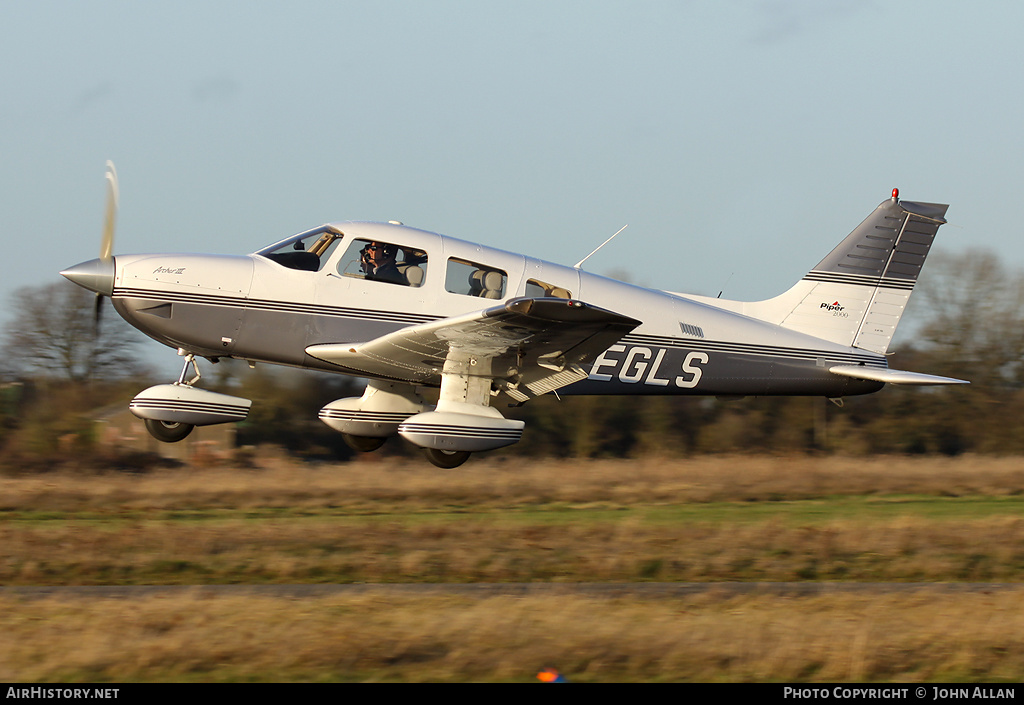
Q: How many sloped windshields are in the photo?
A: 1